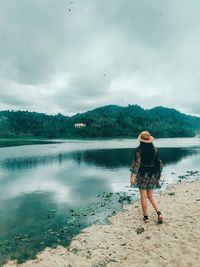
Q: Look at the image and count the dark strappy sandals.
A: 2